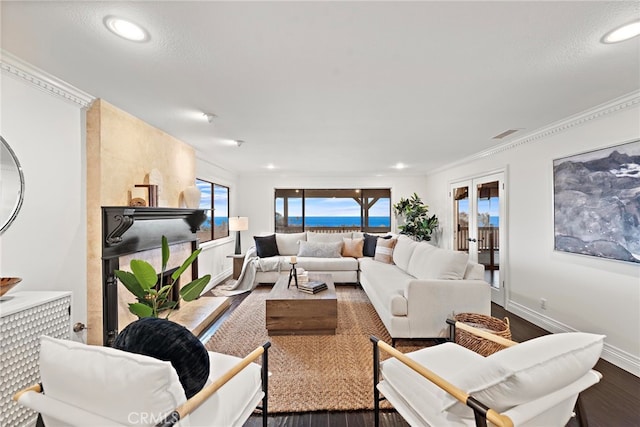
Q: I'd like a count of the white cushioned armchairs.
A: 2